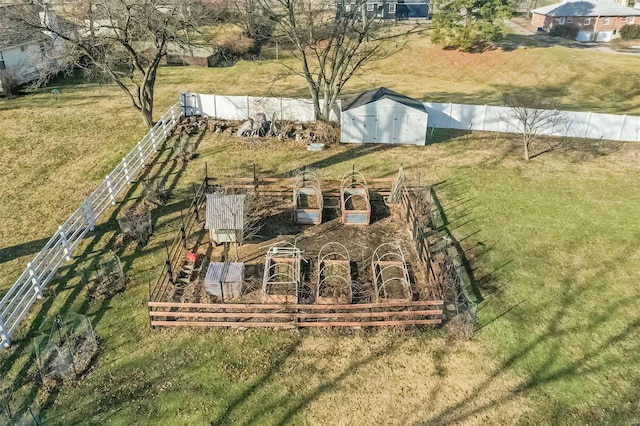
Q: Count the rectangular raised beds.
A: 5